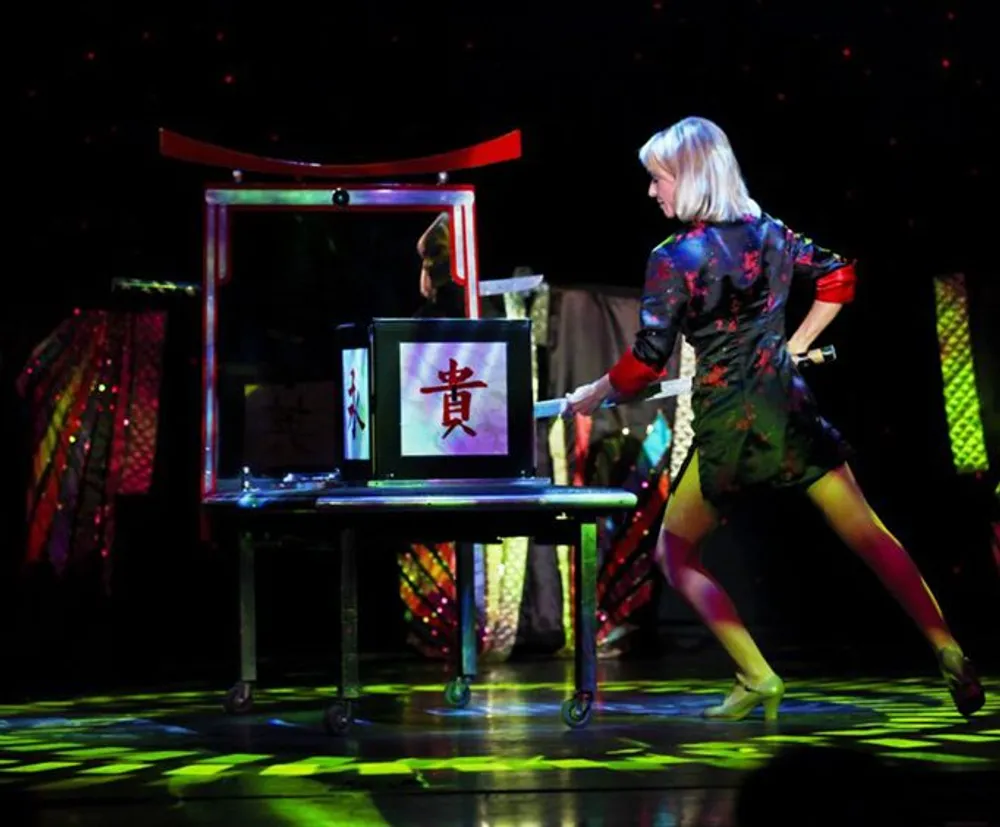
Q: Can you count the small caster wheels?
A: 4